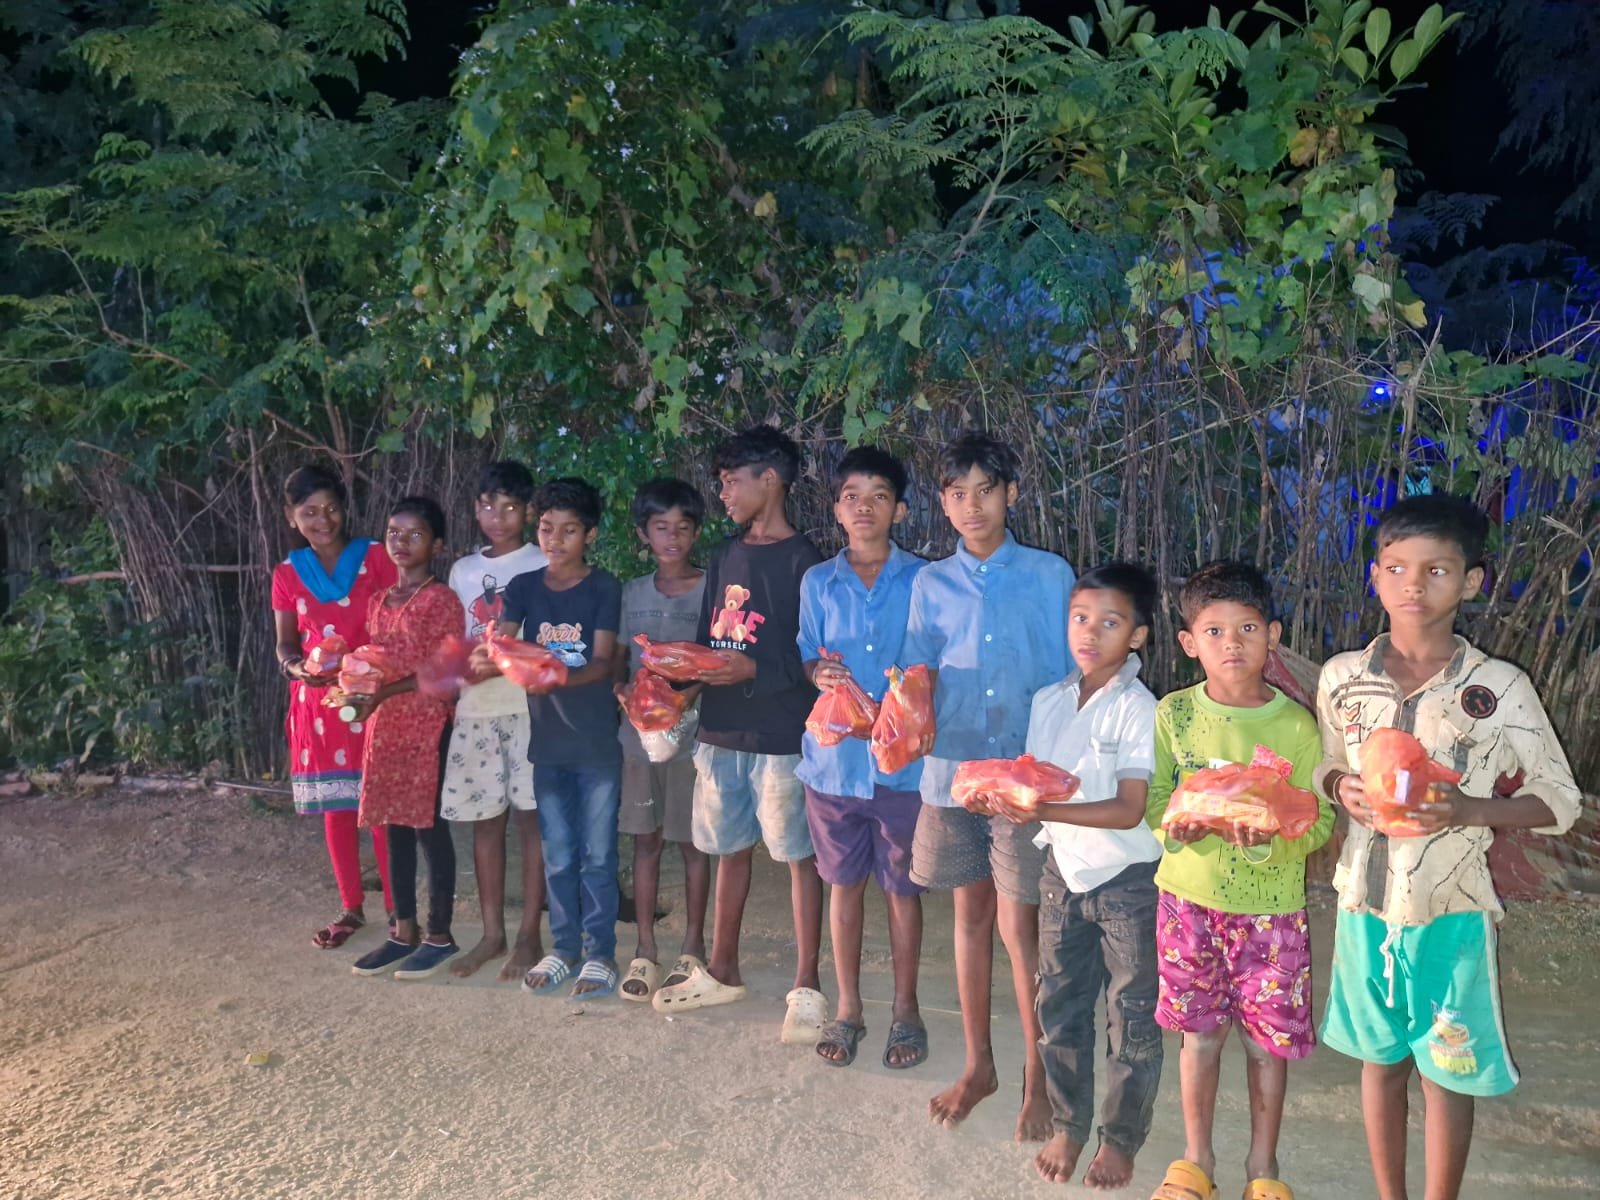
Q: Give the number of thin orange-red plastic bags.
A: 11